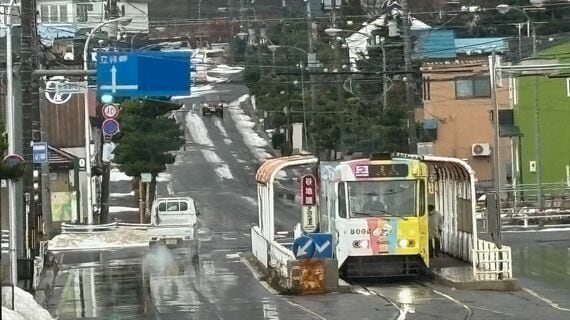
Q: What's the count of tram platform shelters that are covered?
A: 2